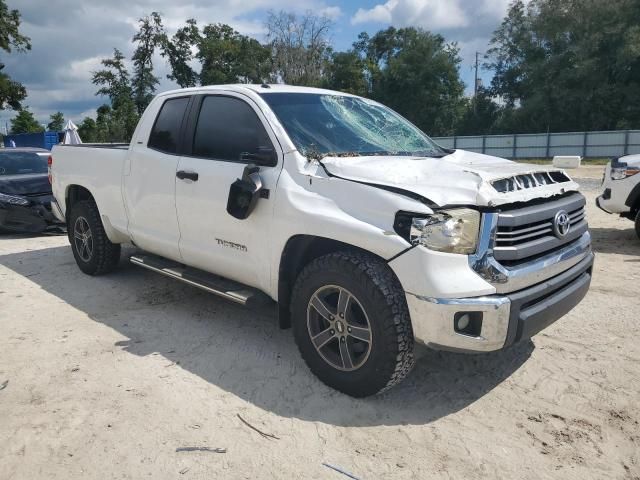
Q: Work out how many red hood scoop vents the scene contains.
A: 0